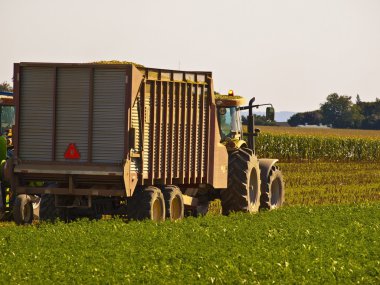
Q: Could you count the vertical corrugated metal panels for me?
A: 3